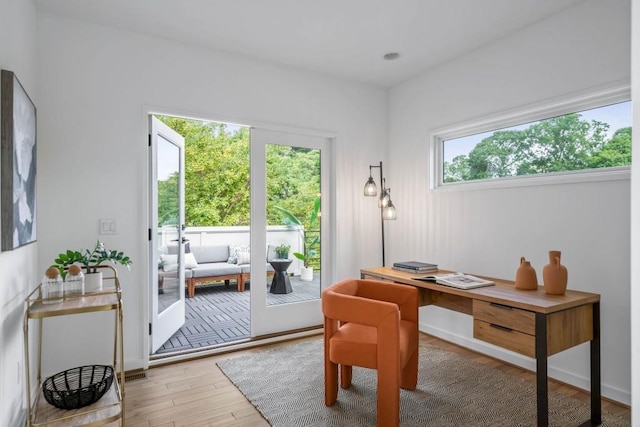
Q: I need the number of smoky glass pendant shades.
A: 3